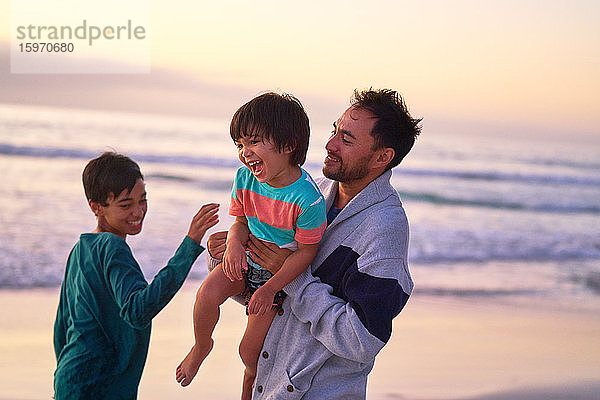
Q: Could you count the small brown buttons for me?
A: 4